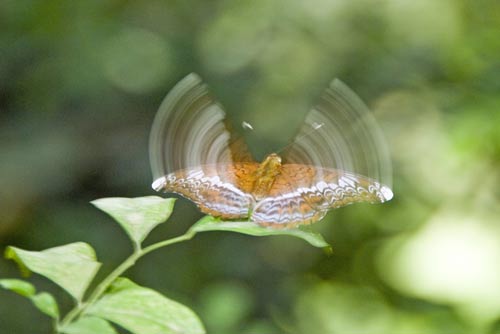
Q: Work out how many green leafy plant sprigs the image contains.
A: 1